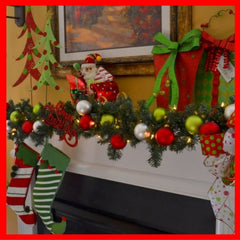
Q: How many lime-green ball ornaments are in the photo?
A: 5